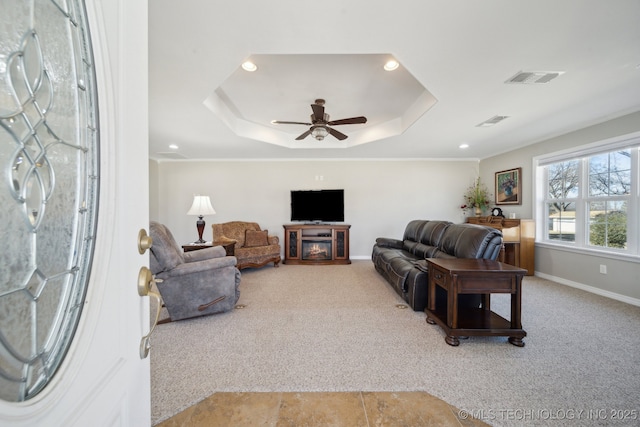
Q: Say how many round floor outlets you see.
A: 2